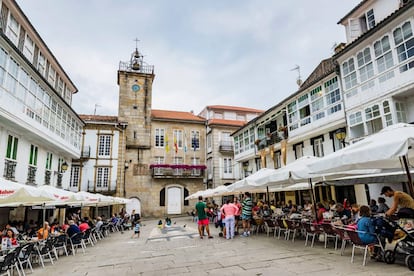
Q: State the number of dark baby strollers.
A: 1